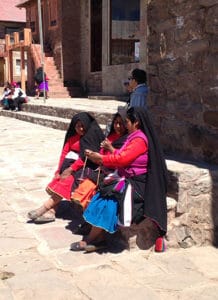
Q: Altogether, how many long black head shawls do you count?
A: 3